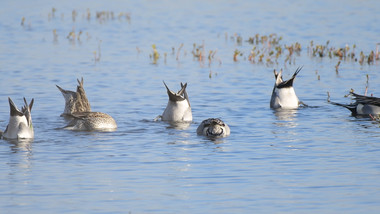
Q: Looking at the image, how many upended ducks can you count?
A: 4